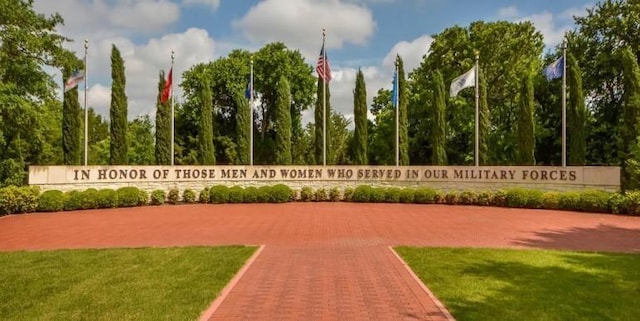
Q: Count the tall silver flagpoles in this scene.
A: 7